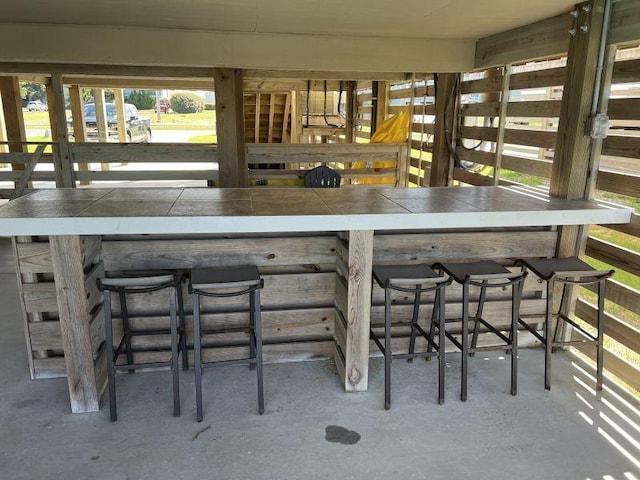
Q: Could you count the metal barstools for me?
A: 5